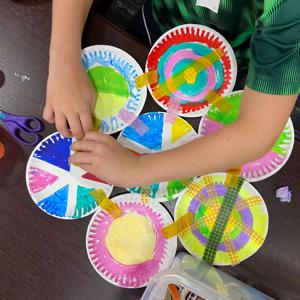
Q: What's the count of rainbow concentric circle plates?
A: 2